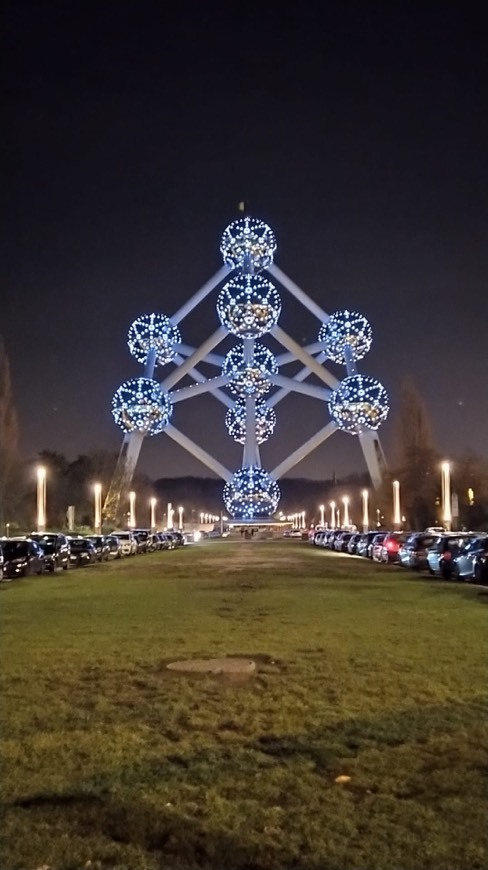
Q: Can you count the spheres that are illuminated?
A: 9